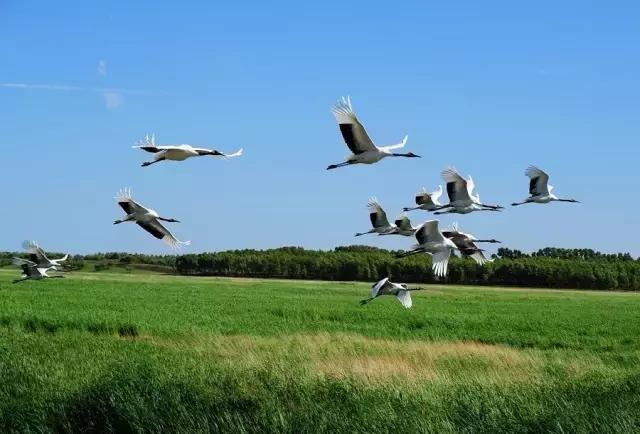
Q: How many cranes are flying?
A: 14